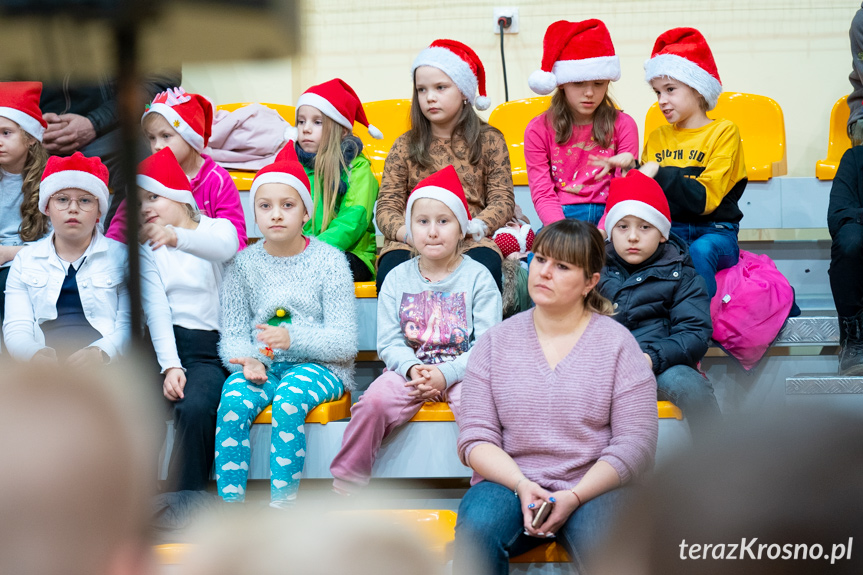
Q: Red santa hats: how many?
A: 11